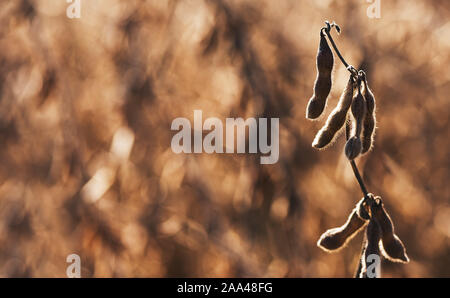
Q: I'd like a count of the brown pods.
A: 7